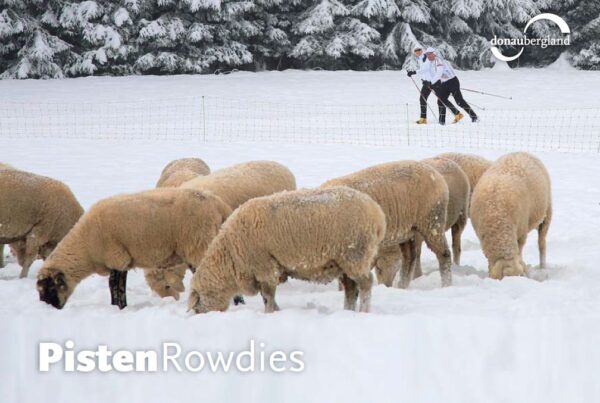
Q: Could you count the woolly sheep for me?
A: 9